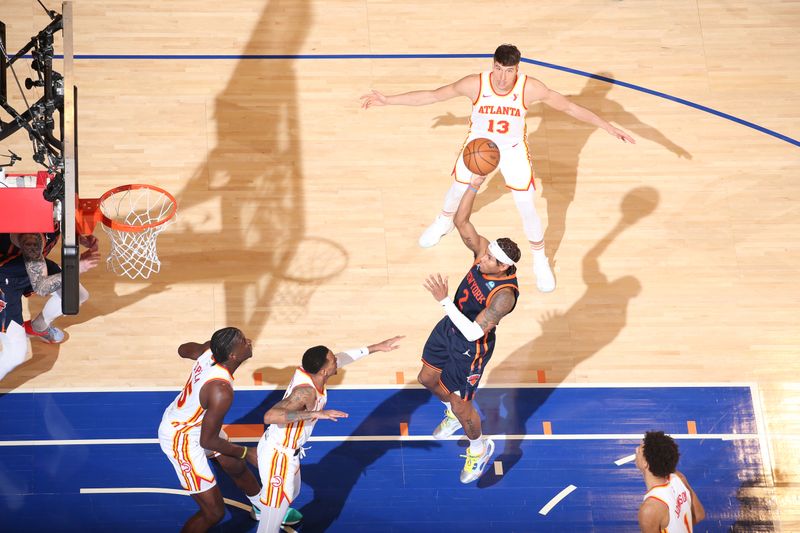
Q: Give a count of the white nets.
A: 1